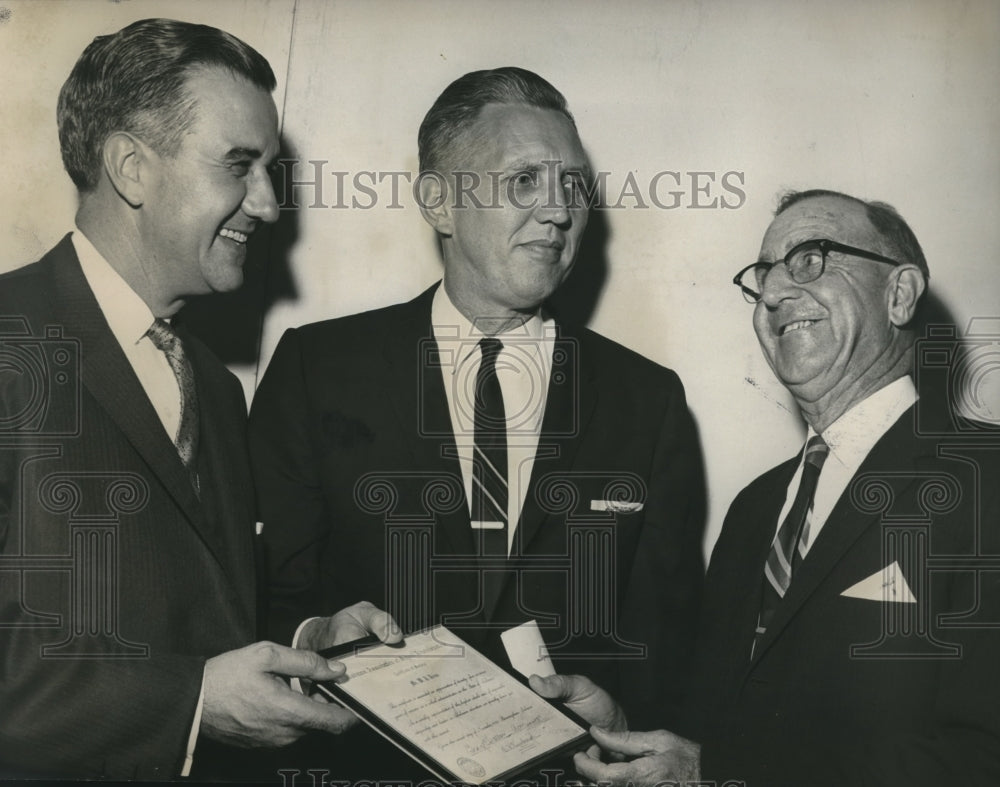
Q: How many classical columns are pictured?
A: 4